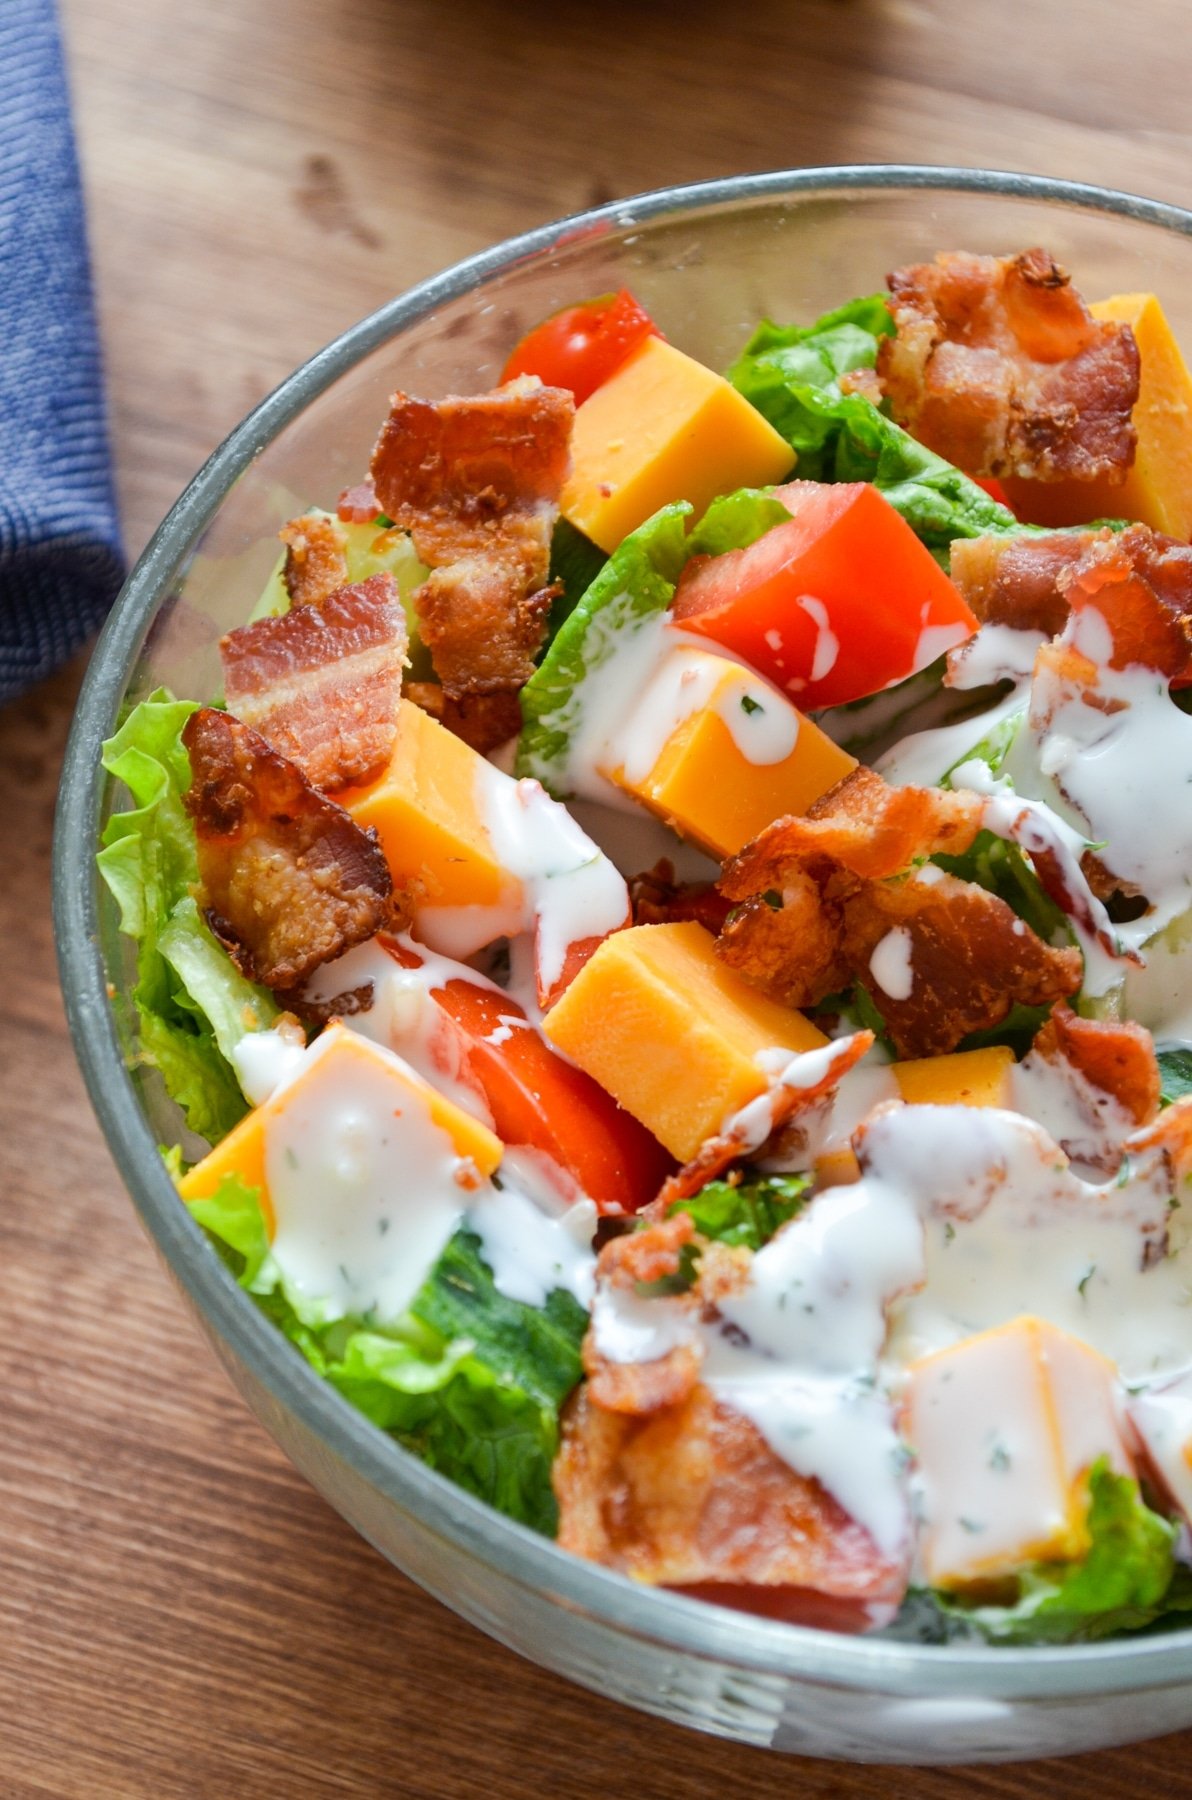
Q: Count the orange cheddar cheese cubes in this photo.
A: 8